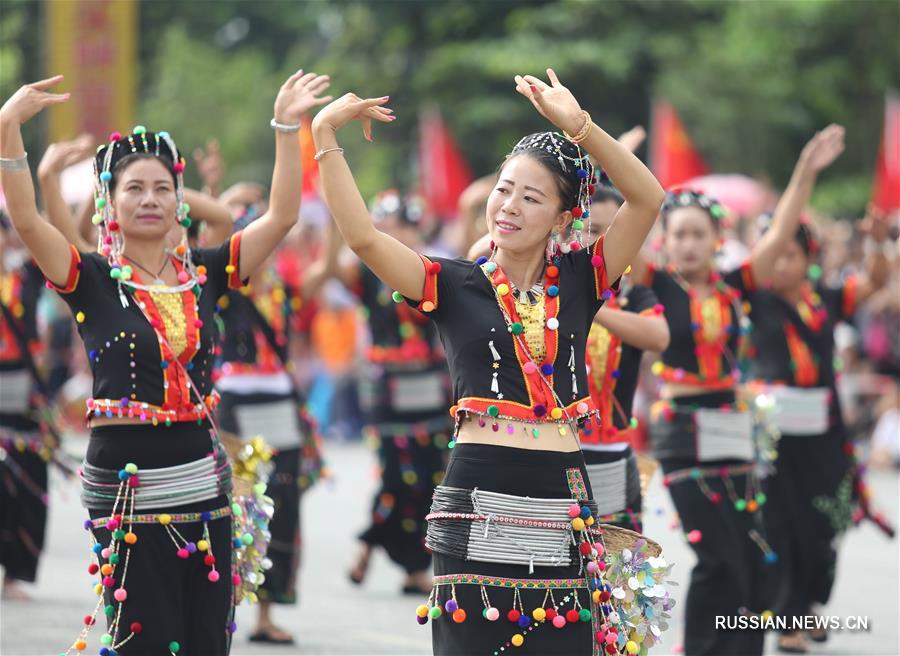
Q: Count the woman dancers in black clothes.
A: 8